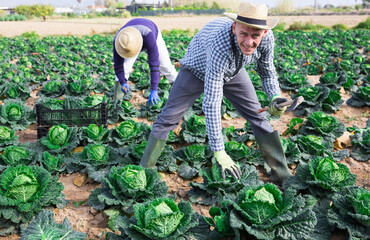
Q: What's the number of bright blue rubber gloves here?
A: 2